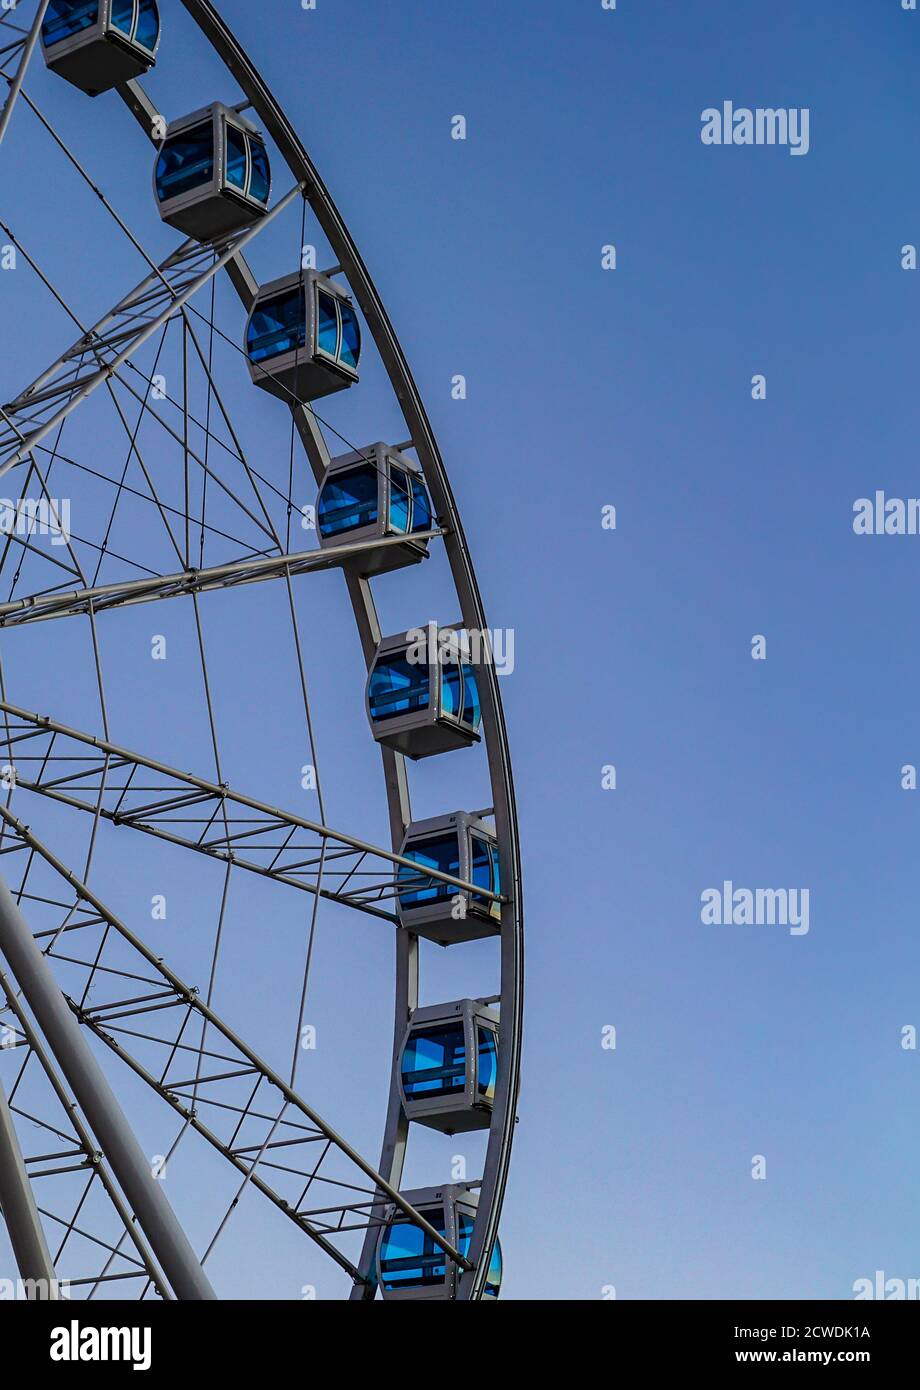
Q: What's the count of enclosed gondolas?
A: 8